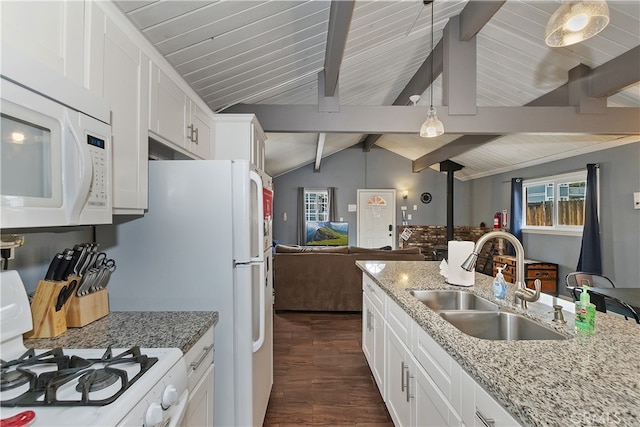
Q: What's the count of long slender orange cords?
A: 0